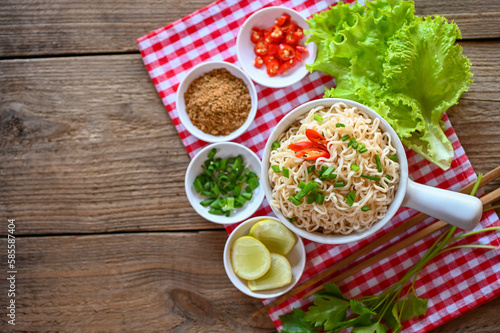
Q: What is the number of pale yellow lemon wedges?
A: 3